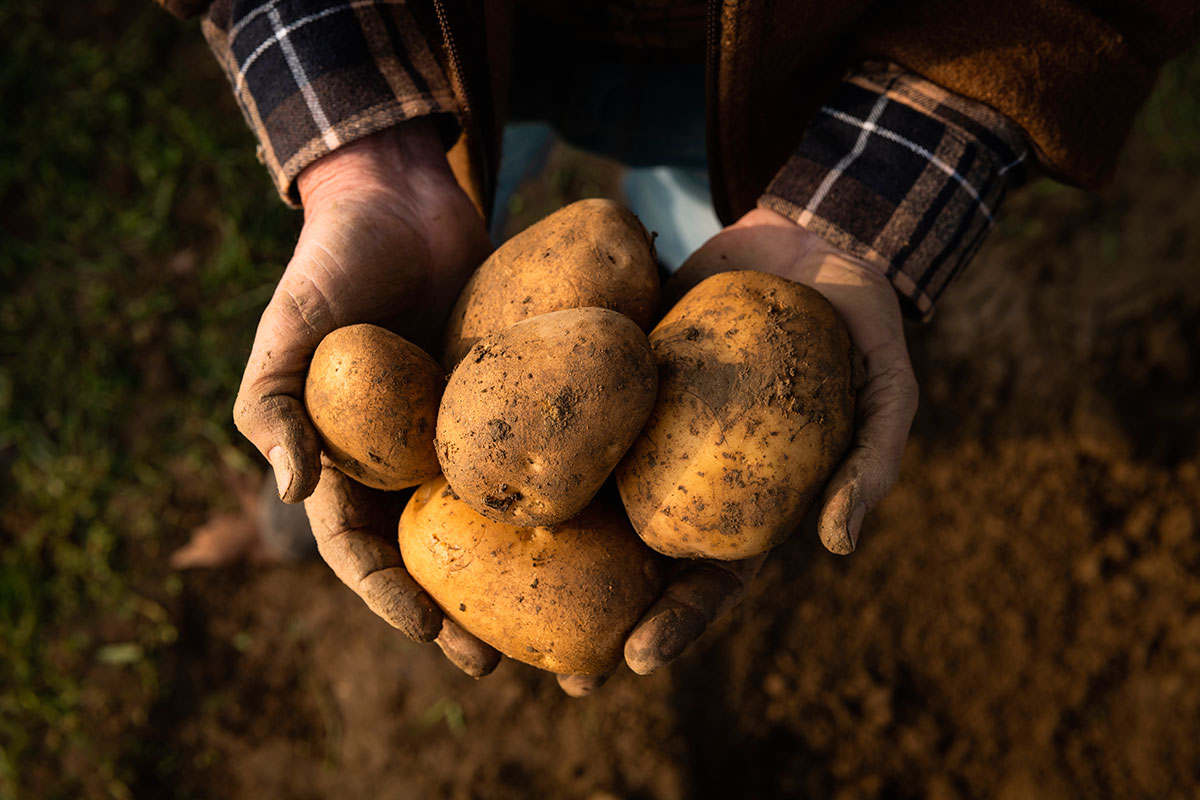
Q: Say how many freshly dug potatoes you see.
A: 5